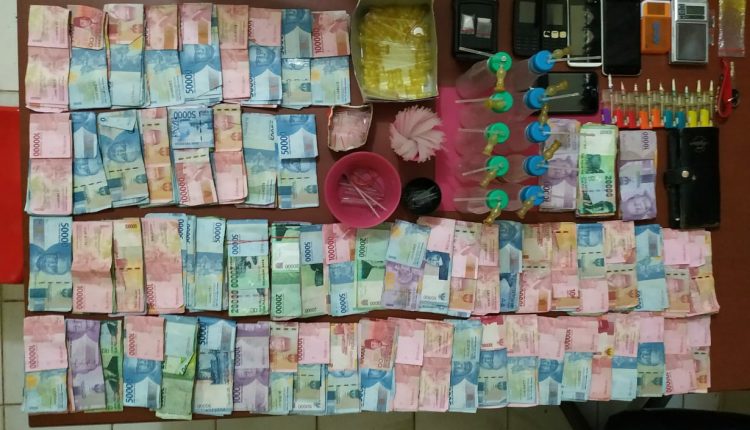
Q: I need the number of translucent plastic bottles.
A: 10